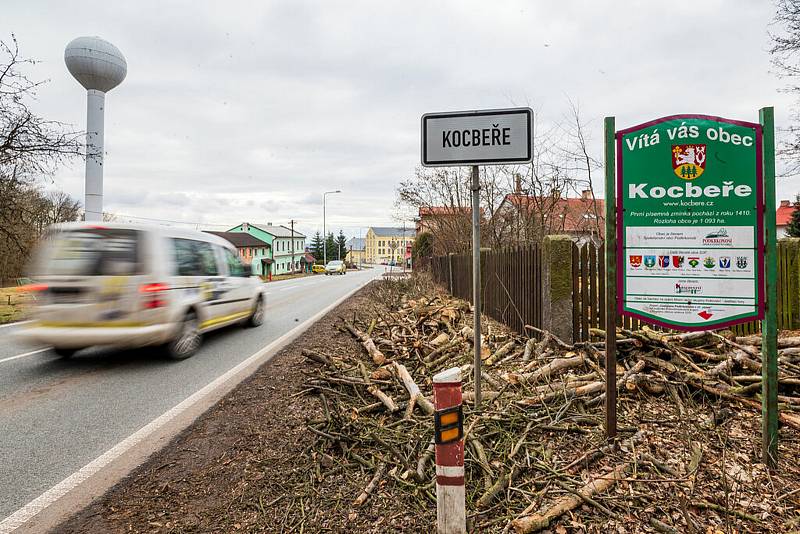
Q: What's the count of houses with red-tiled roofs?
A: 3